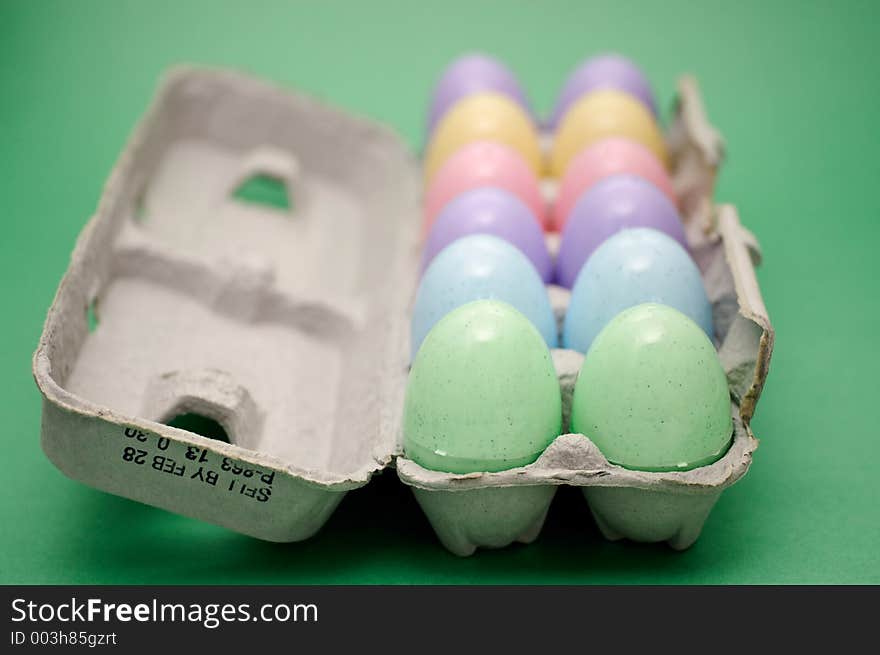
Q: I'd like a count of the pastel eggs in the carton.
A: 12